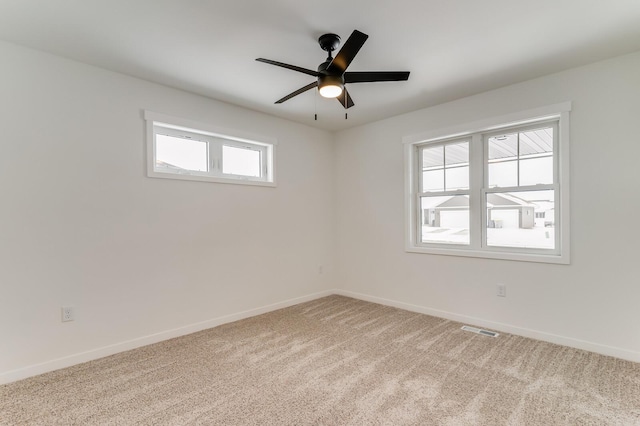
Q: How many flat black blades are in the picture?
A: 5